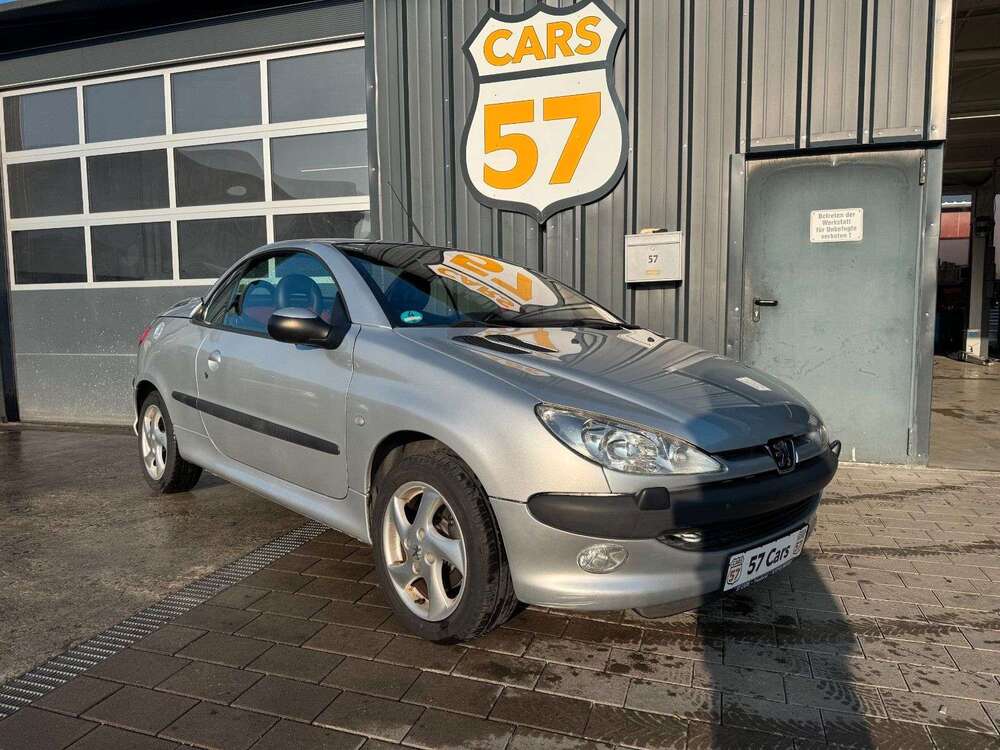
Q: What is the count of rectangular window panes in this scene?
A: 12